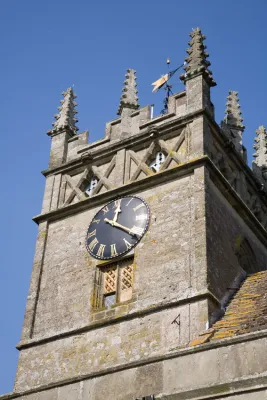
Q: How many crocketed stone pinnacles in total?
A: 5